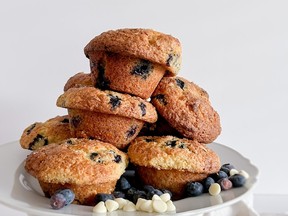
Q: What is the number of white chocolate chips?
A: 13